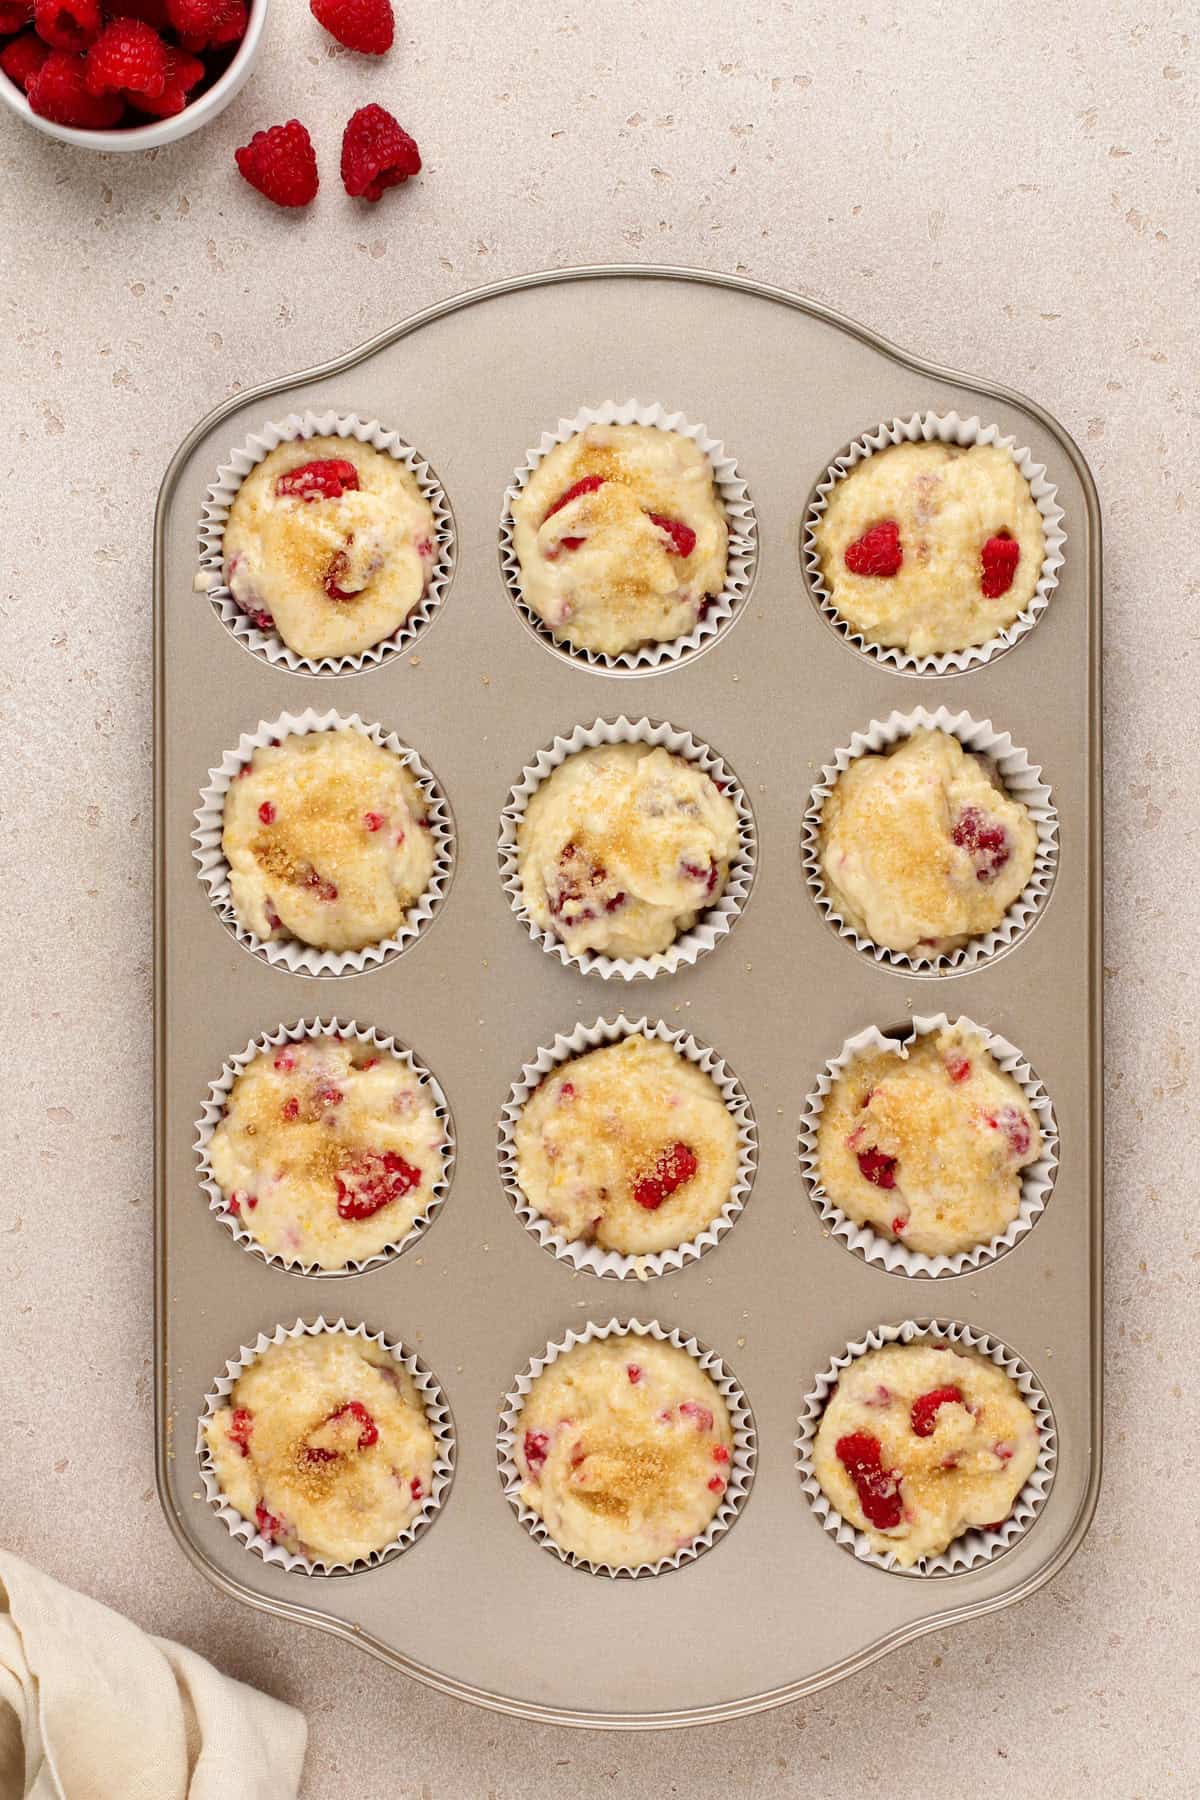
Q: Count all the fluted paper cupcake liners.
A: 12